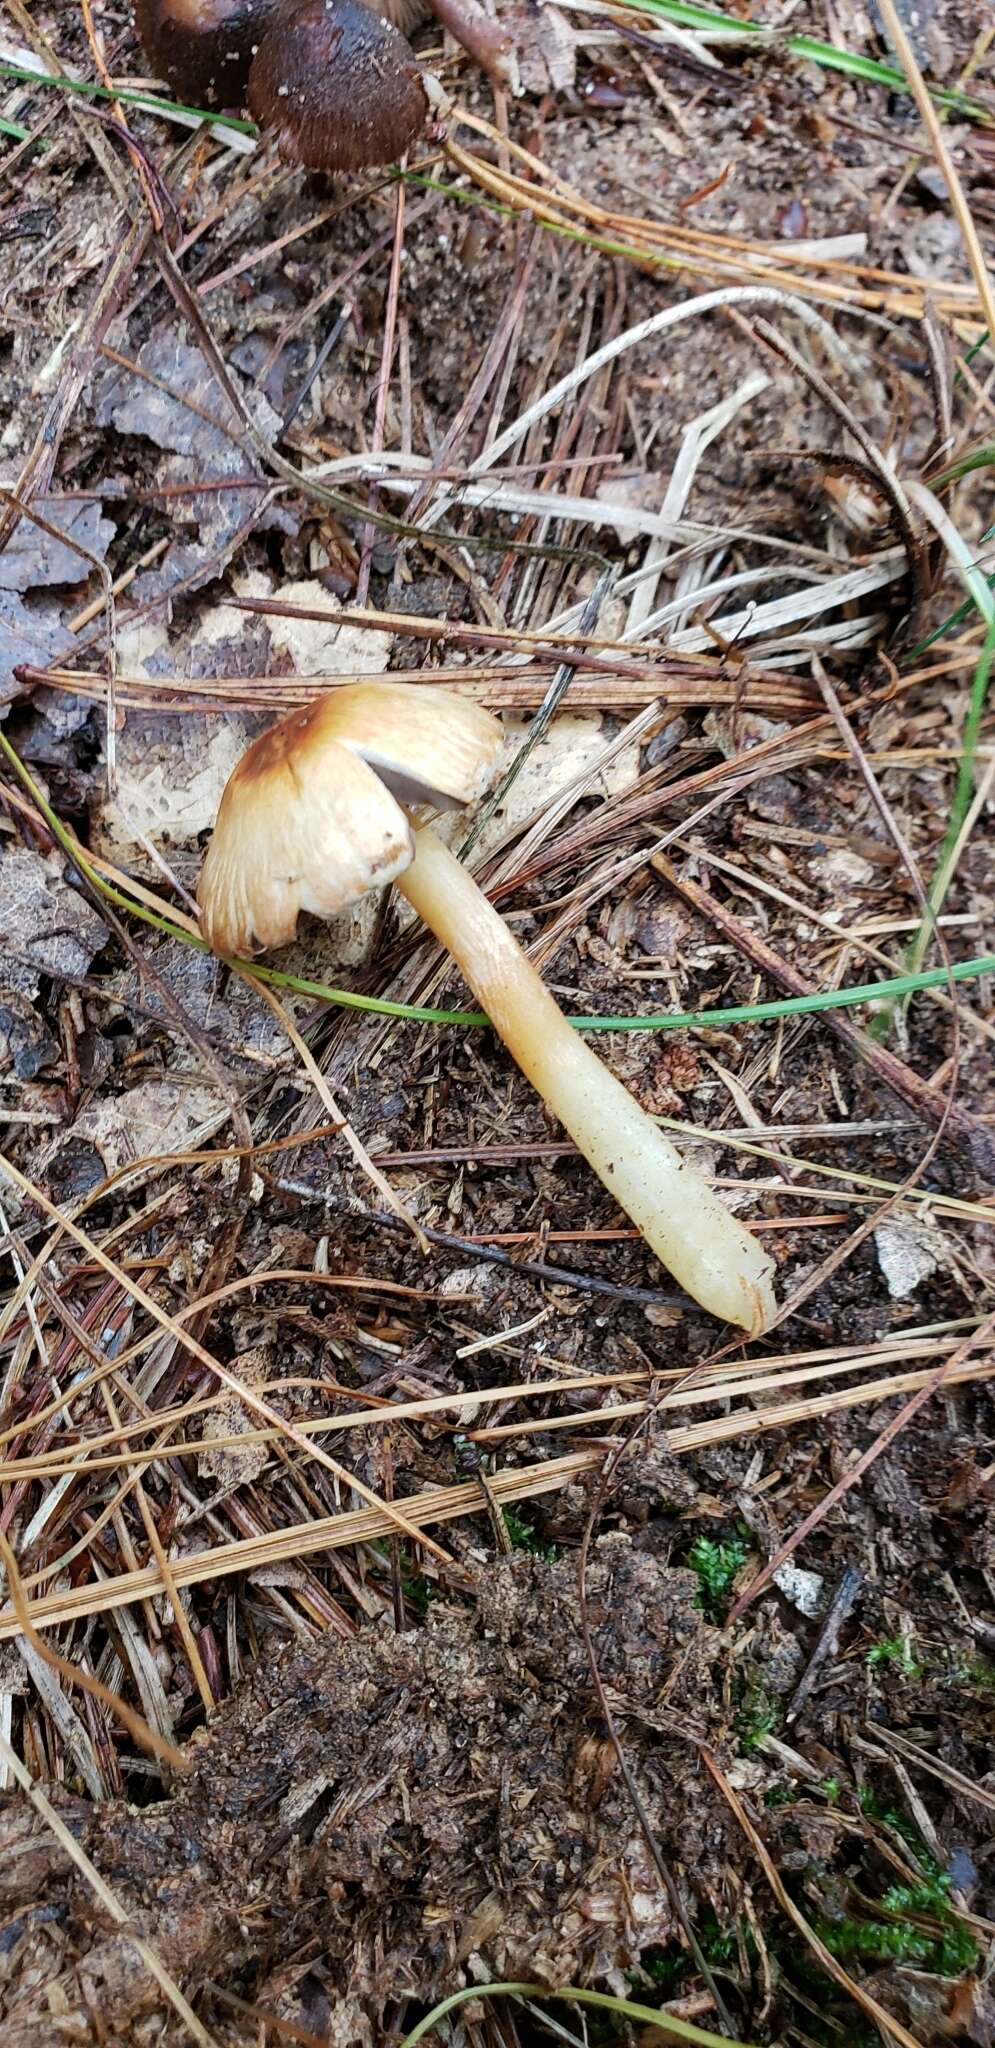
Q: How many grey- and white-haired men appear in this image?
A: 0